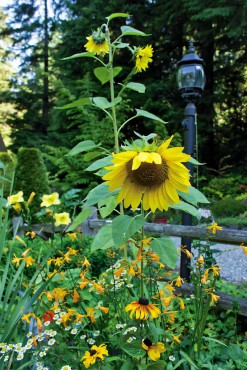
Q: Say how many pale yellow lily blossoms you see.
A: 3